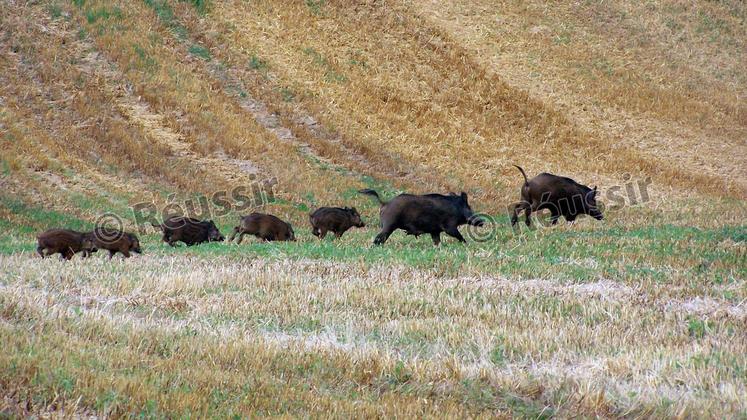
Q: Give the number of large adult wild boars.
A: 2